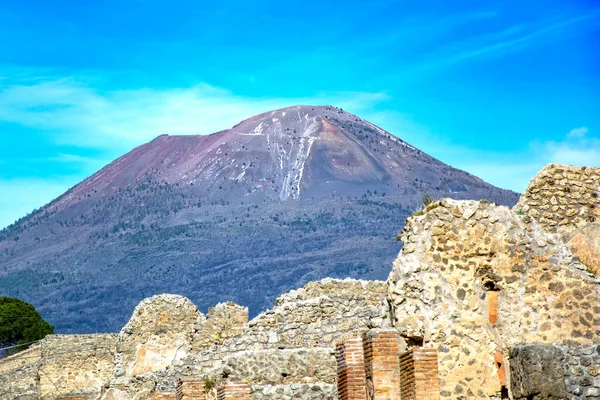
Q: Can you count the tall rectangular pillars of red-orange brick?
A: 3